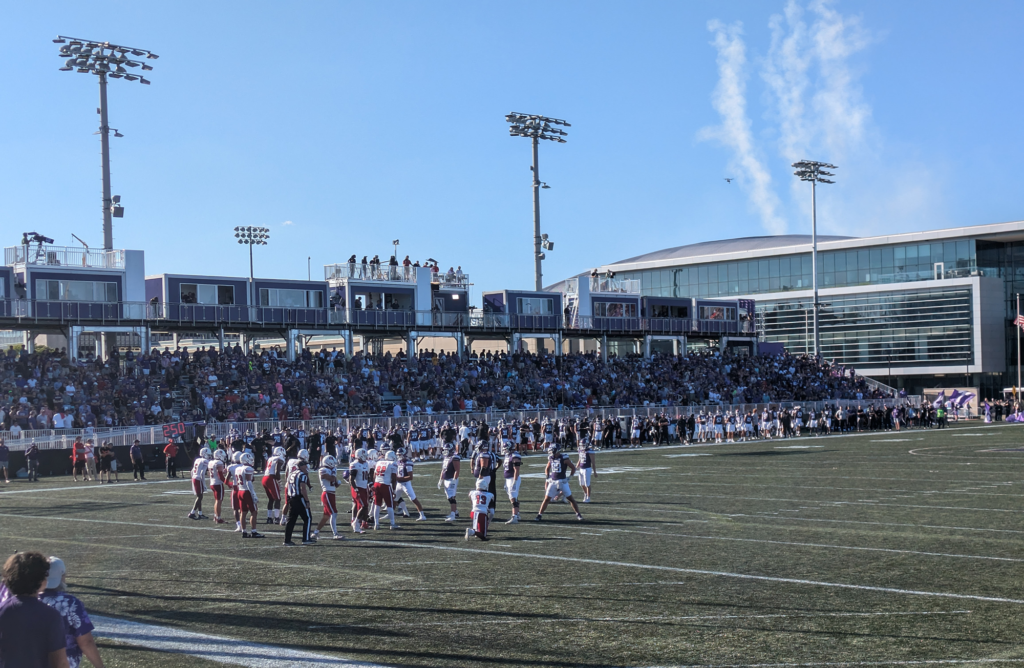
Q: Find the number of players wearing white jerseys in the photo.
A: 11